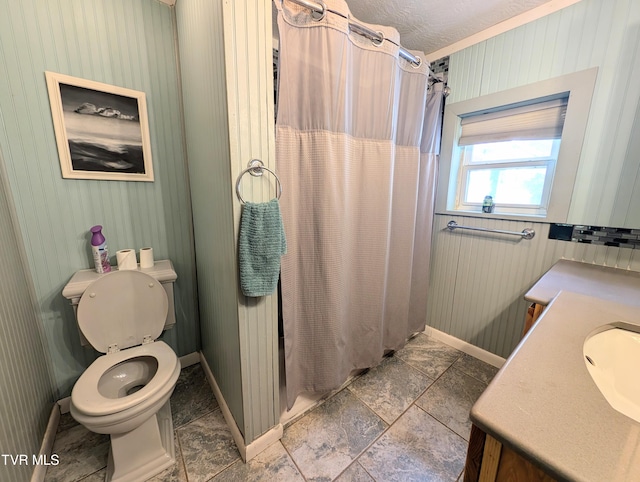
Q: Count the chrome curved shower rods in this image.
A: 1